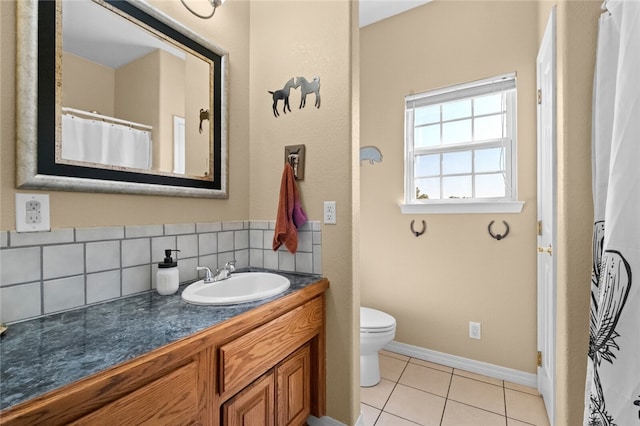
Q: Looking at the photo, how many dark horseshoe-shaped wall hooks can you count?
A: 2